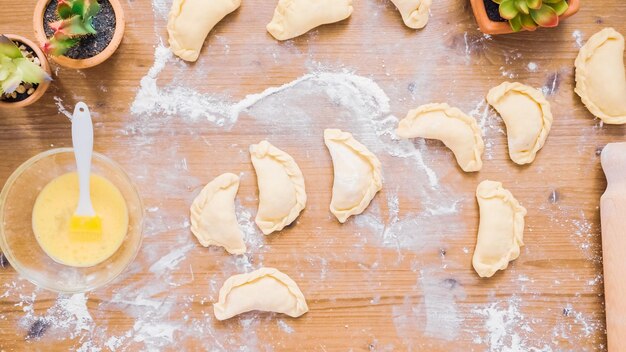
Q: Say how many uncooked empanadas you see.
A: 11